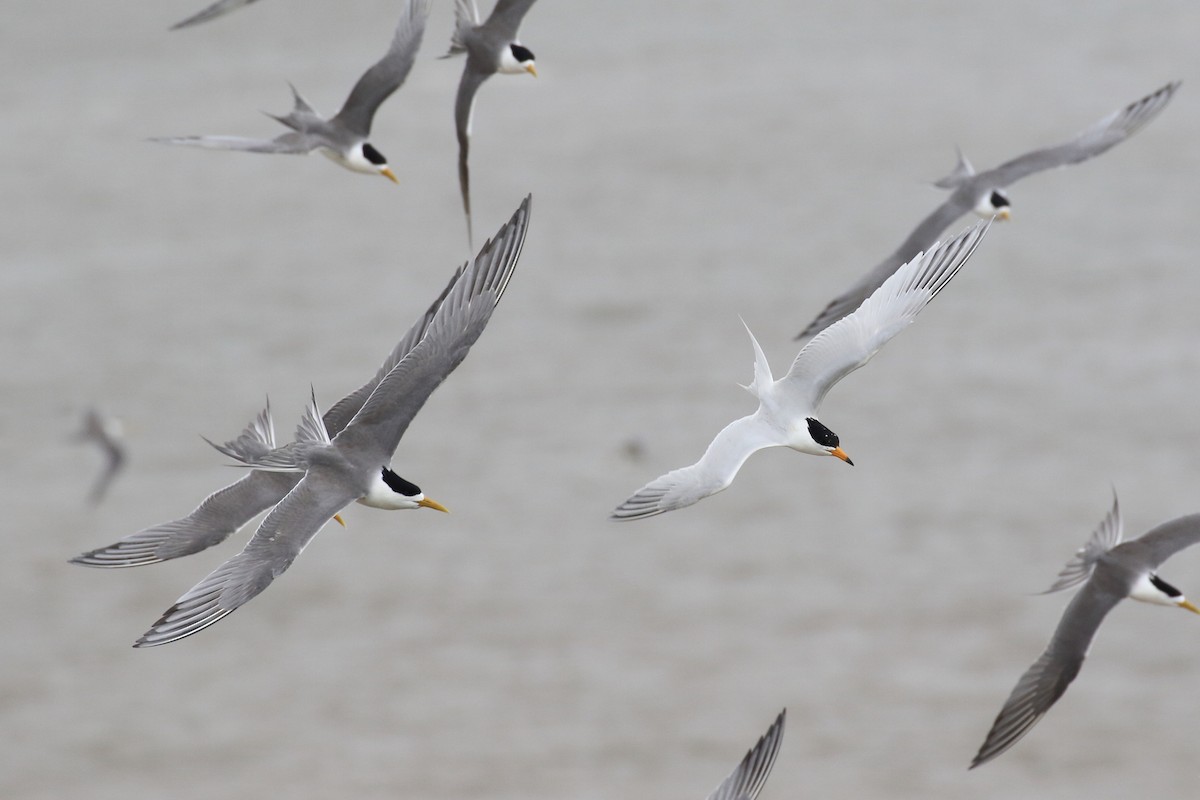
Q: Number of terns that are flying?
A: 10